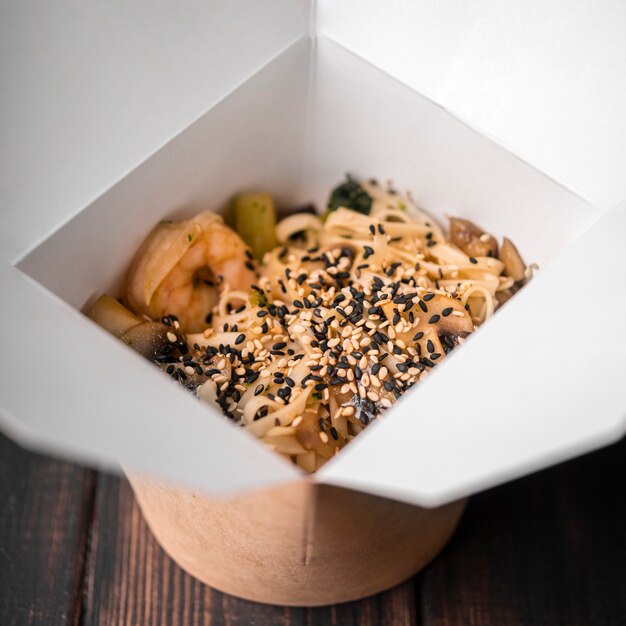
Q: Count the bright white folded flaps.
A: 4